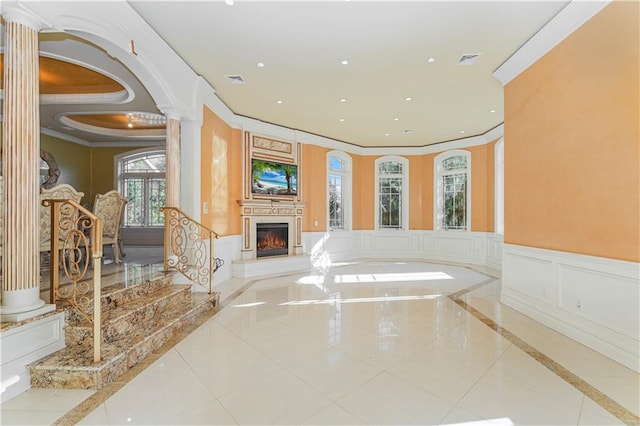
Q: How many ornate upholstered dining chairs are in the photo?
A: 2